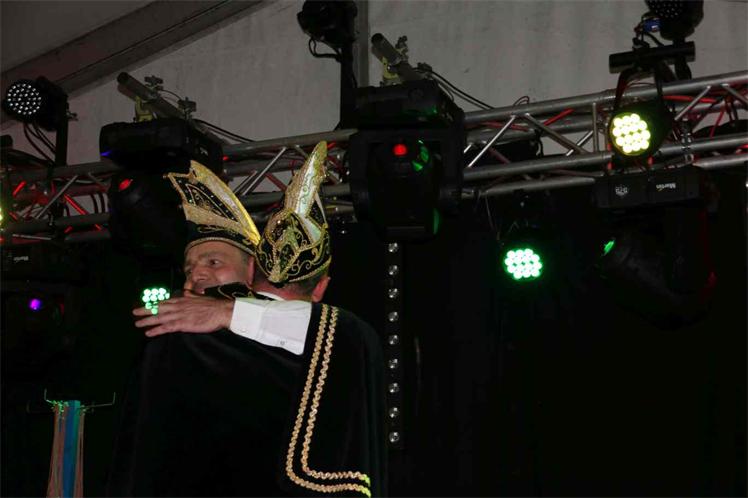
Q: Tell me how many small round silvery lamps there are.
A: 9